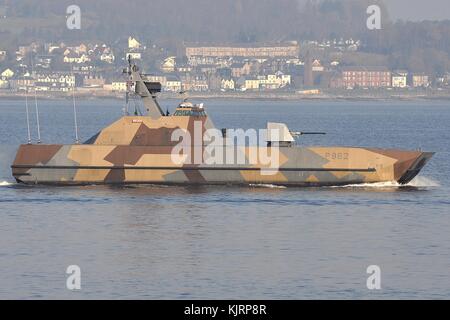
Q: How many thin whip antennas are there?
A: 3